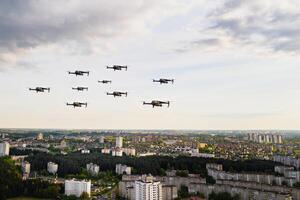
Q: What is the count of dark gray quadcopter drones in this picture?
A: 9